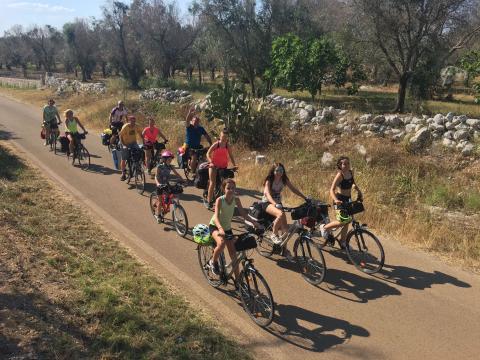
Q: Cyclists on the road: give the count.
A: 11